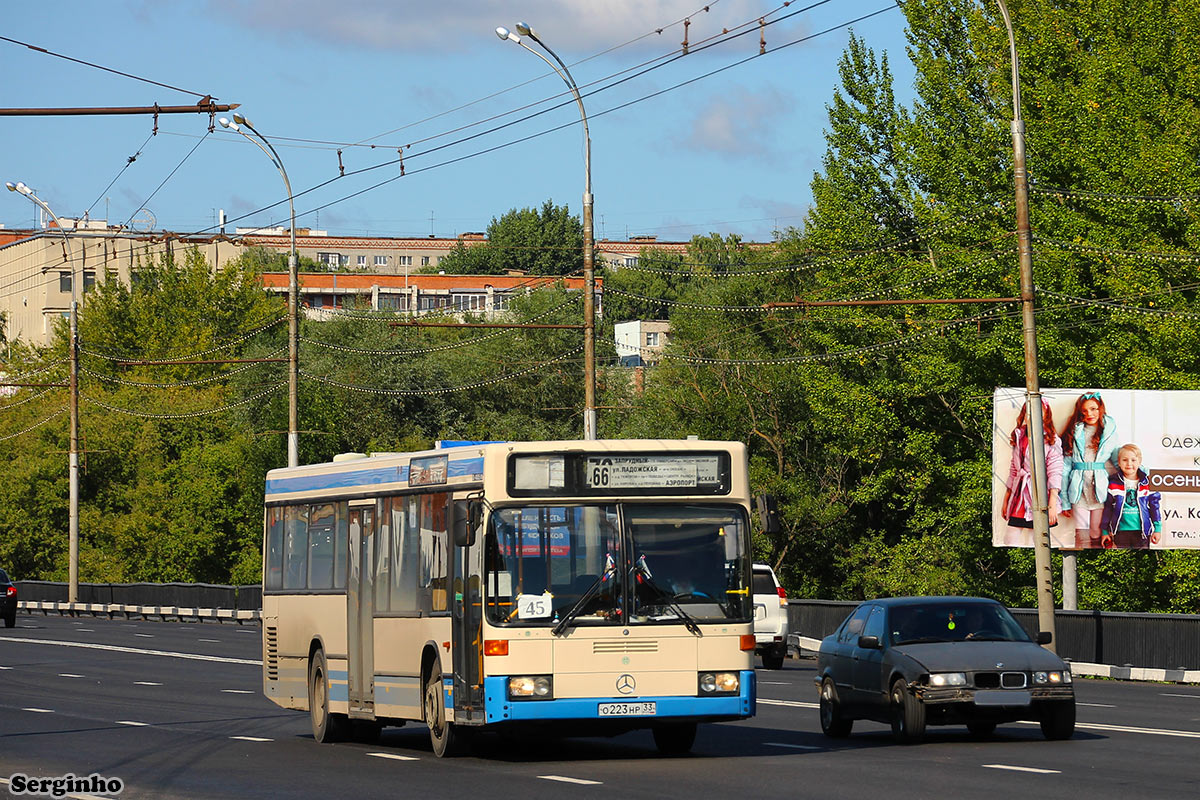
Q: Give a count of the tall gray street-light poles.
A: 4